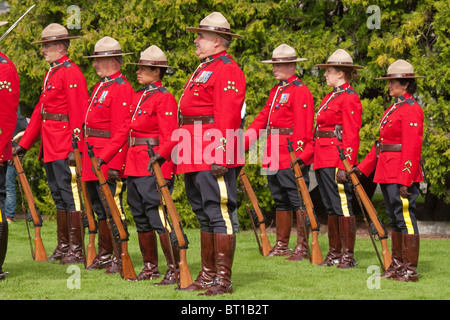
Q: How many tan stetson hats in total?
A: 7